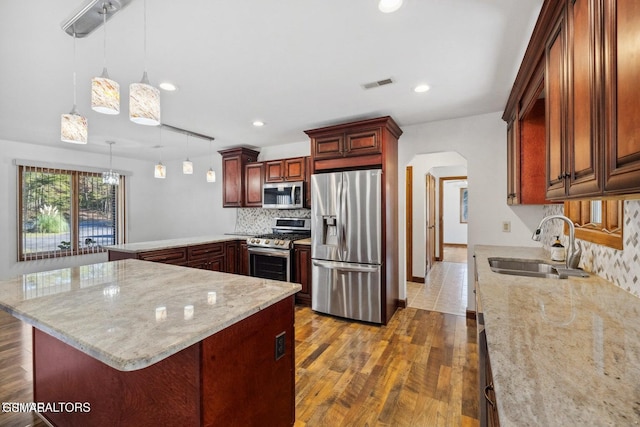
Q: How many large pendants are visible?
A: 3